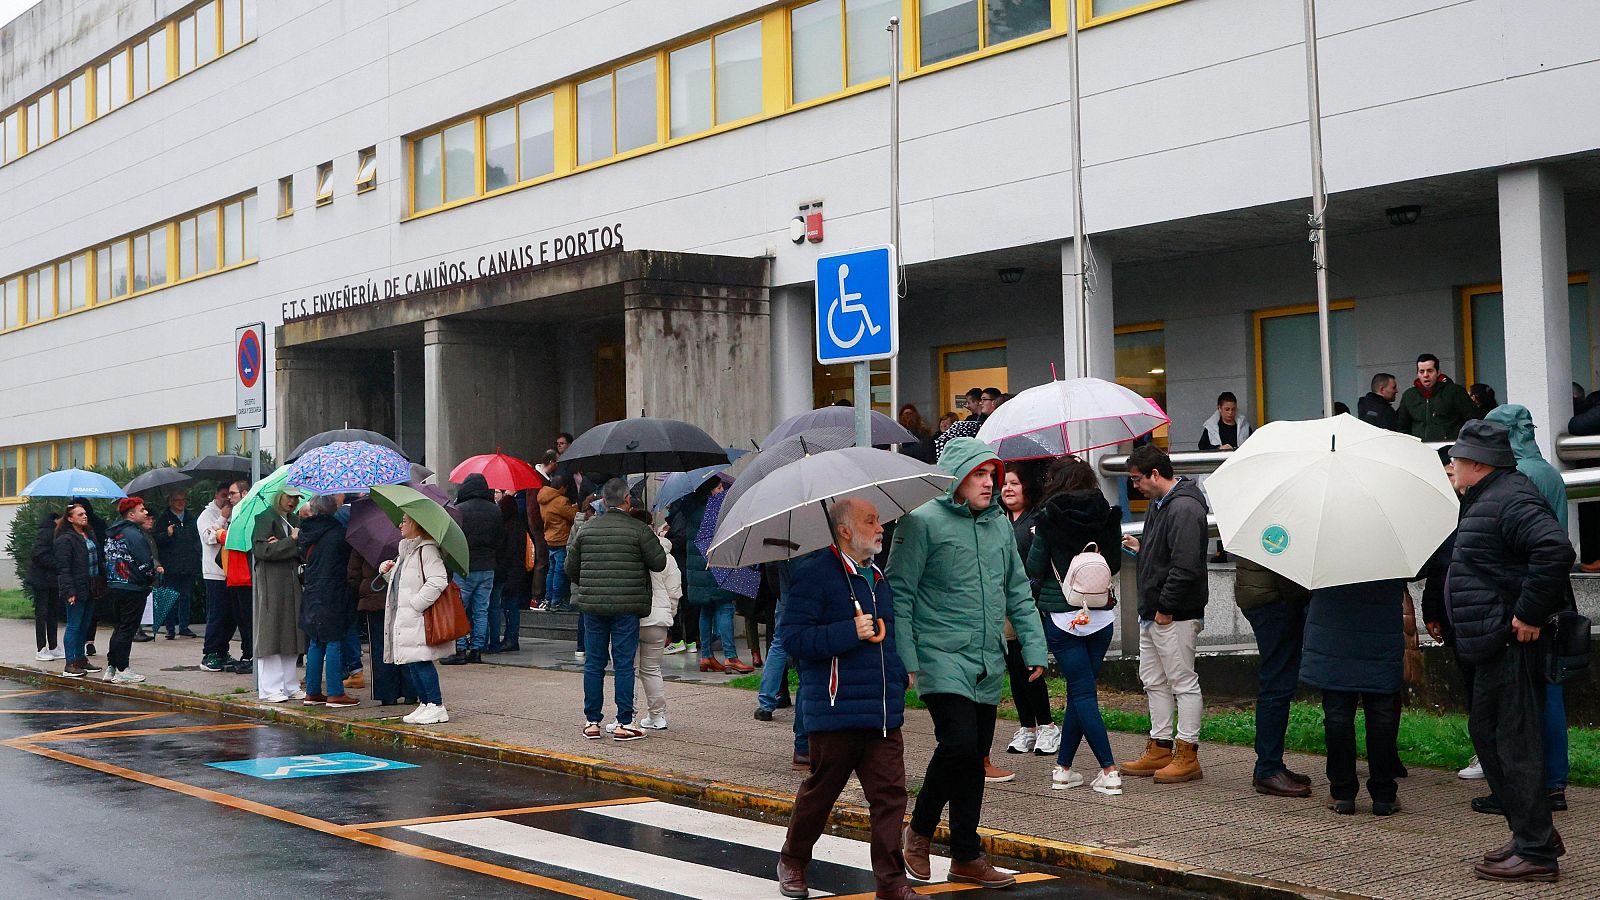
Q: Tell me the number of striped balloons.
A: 0